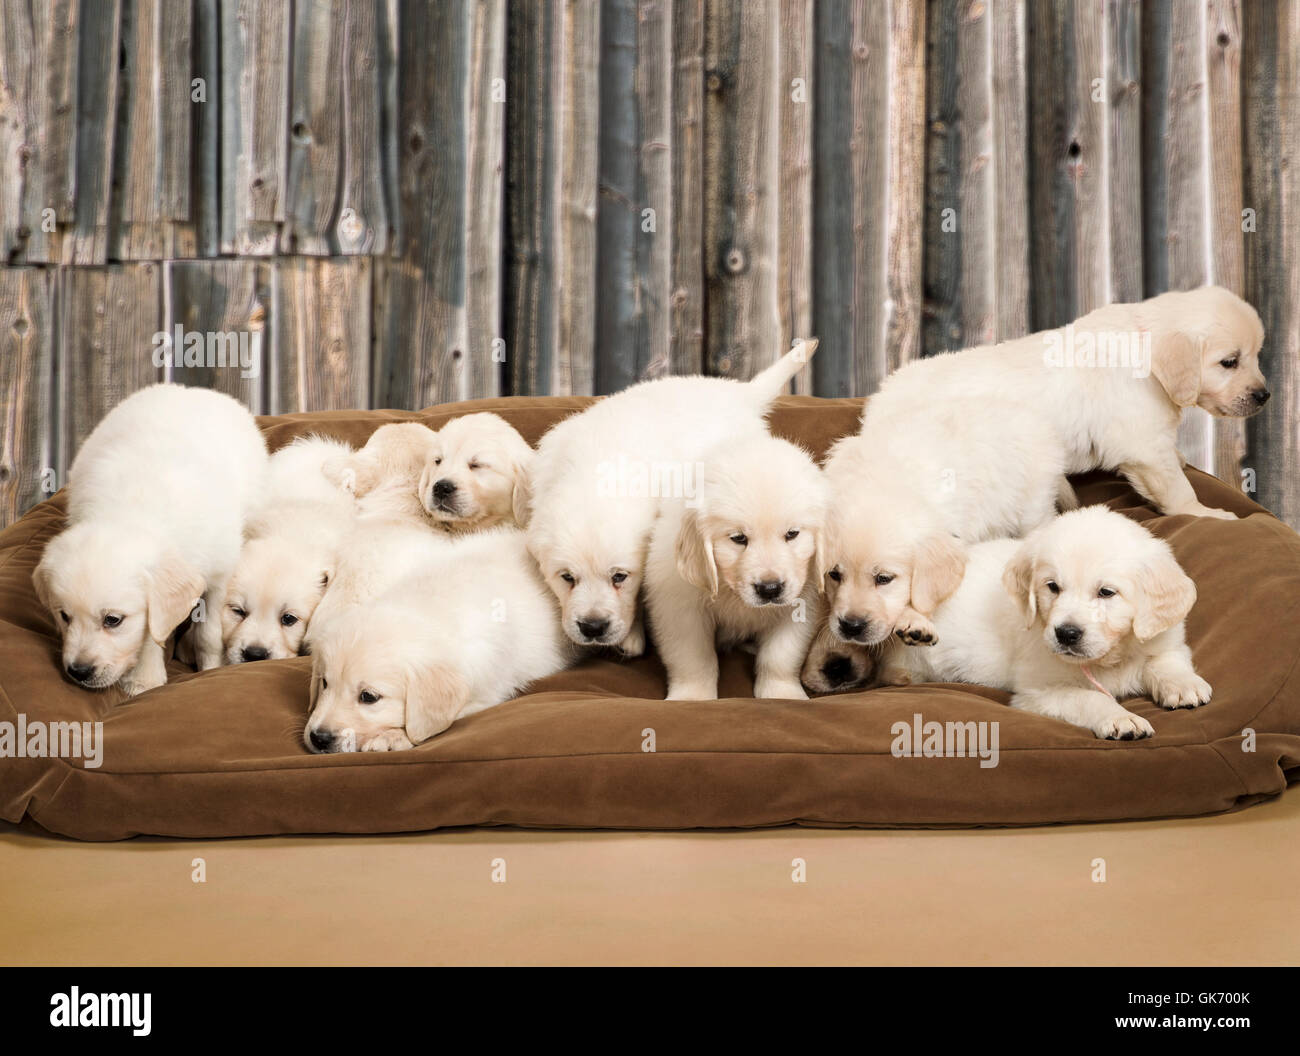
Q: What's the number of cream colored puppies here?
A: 11